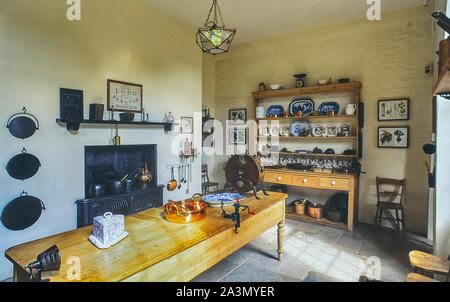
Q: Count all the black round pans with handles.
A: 3